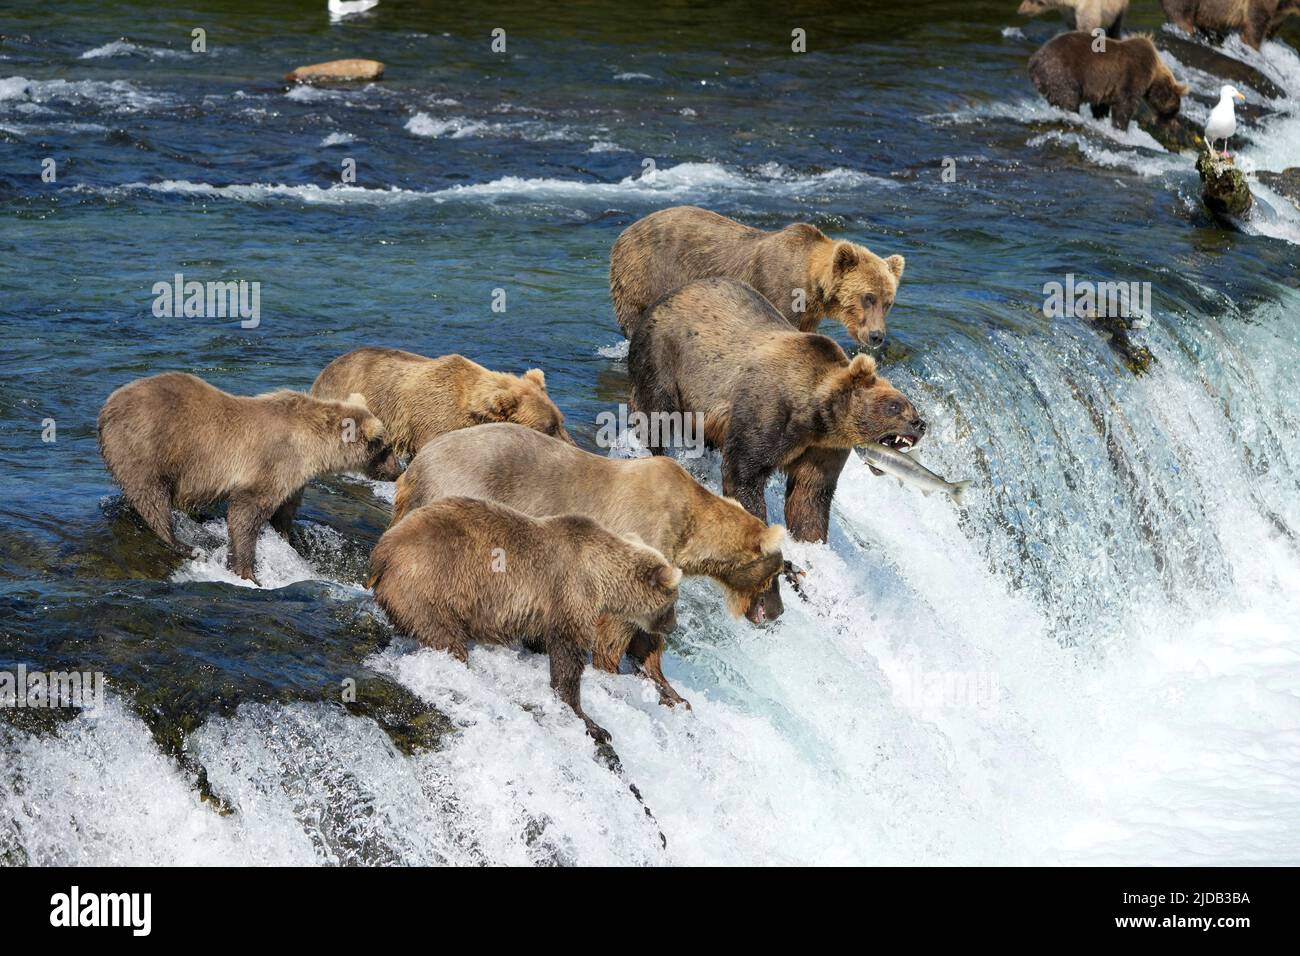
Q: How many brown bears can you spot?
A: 9